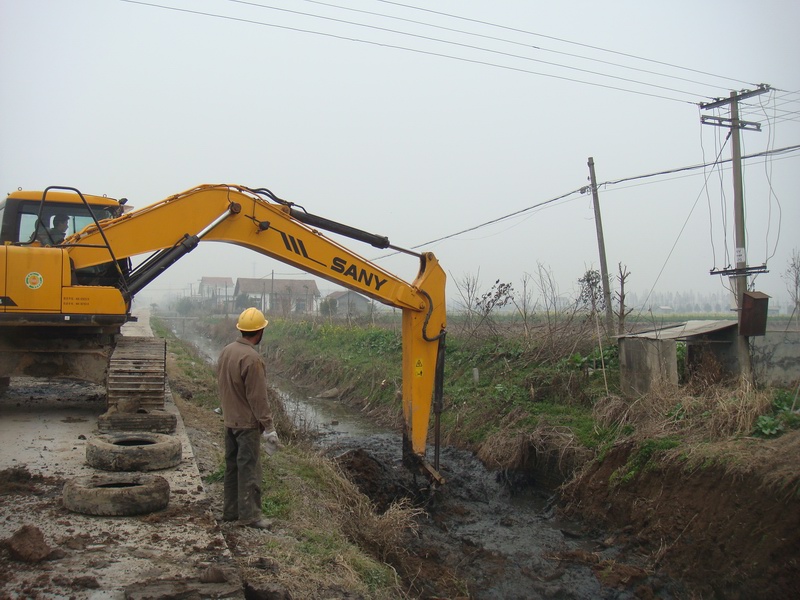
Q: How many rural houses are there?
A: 3